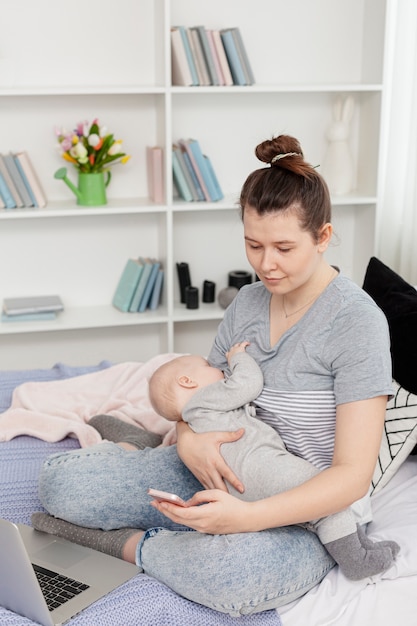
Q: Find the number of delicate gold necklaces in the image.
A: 1